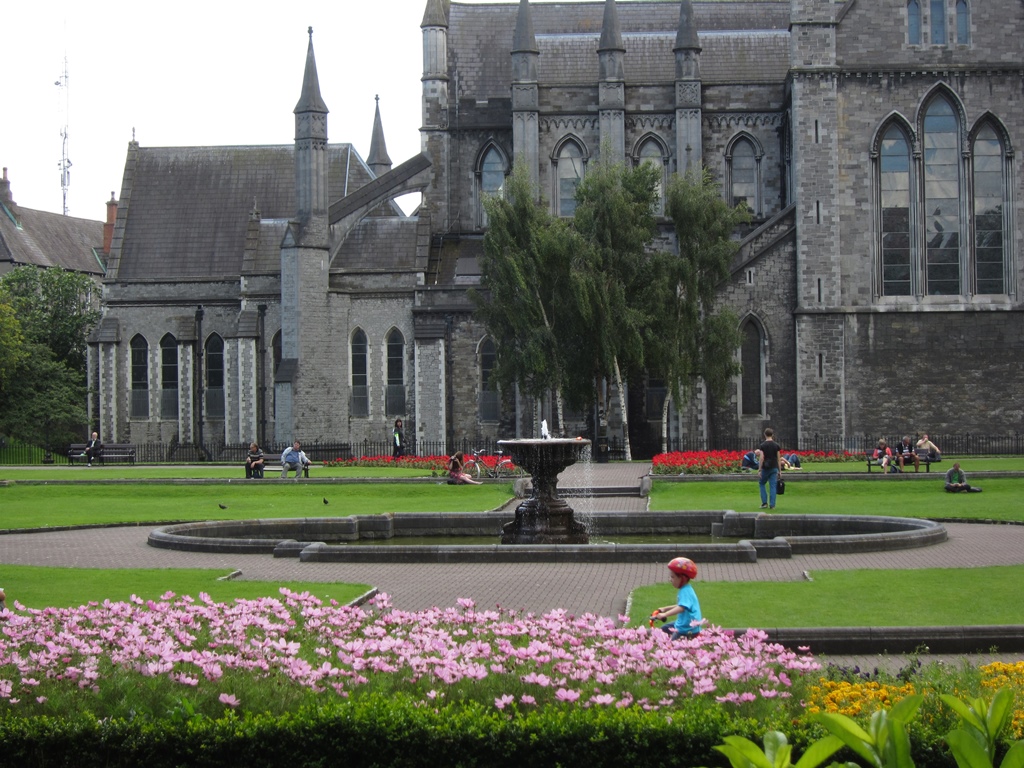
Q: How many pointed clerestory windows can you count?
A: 4